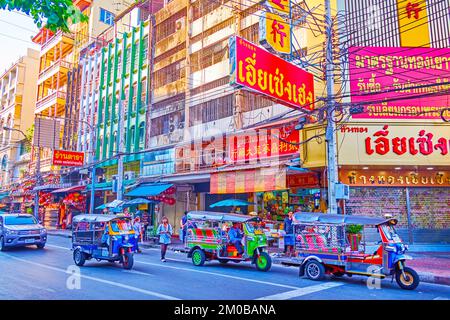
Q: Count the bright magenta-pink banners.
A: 1